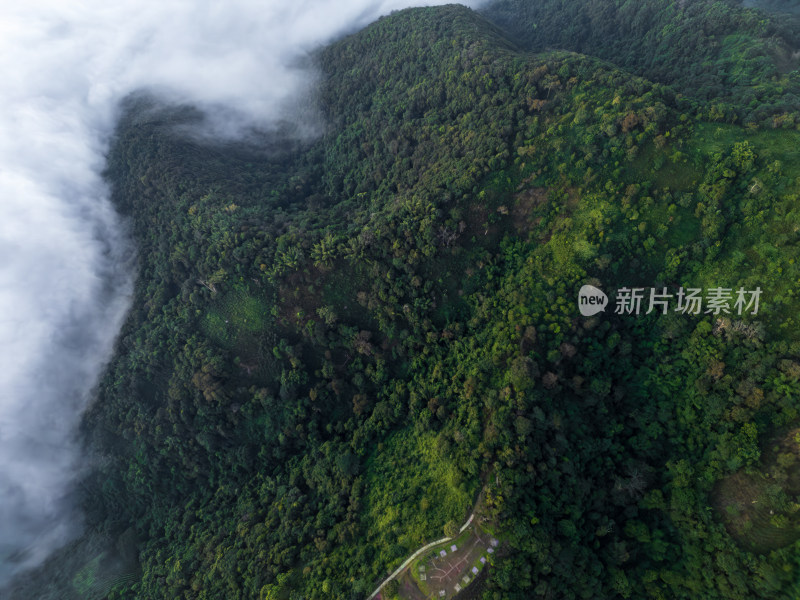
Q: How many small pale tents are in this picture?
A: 11